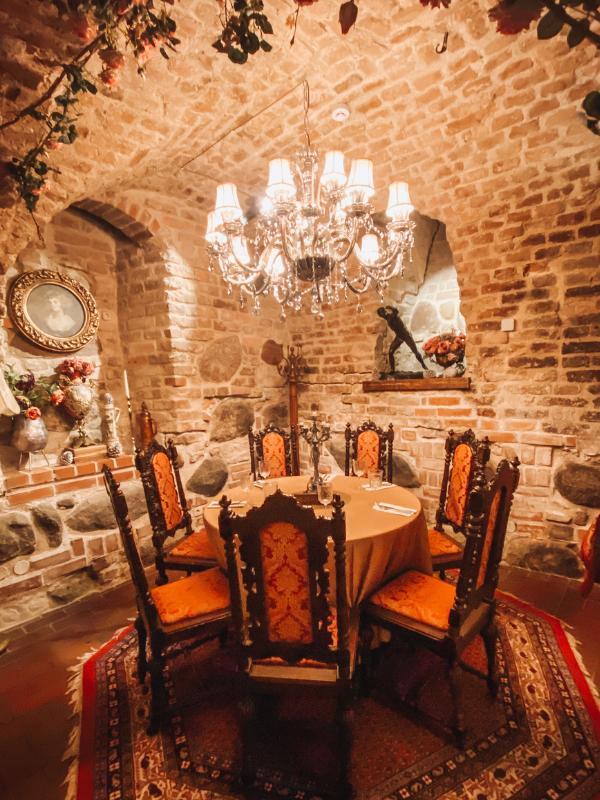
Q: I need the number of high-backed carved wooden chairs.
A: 7